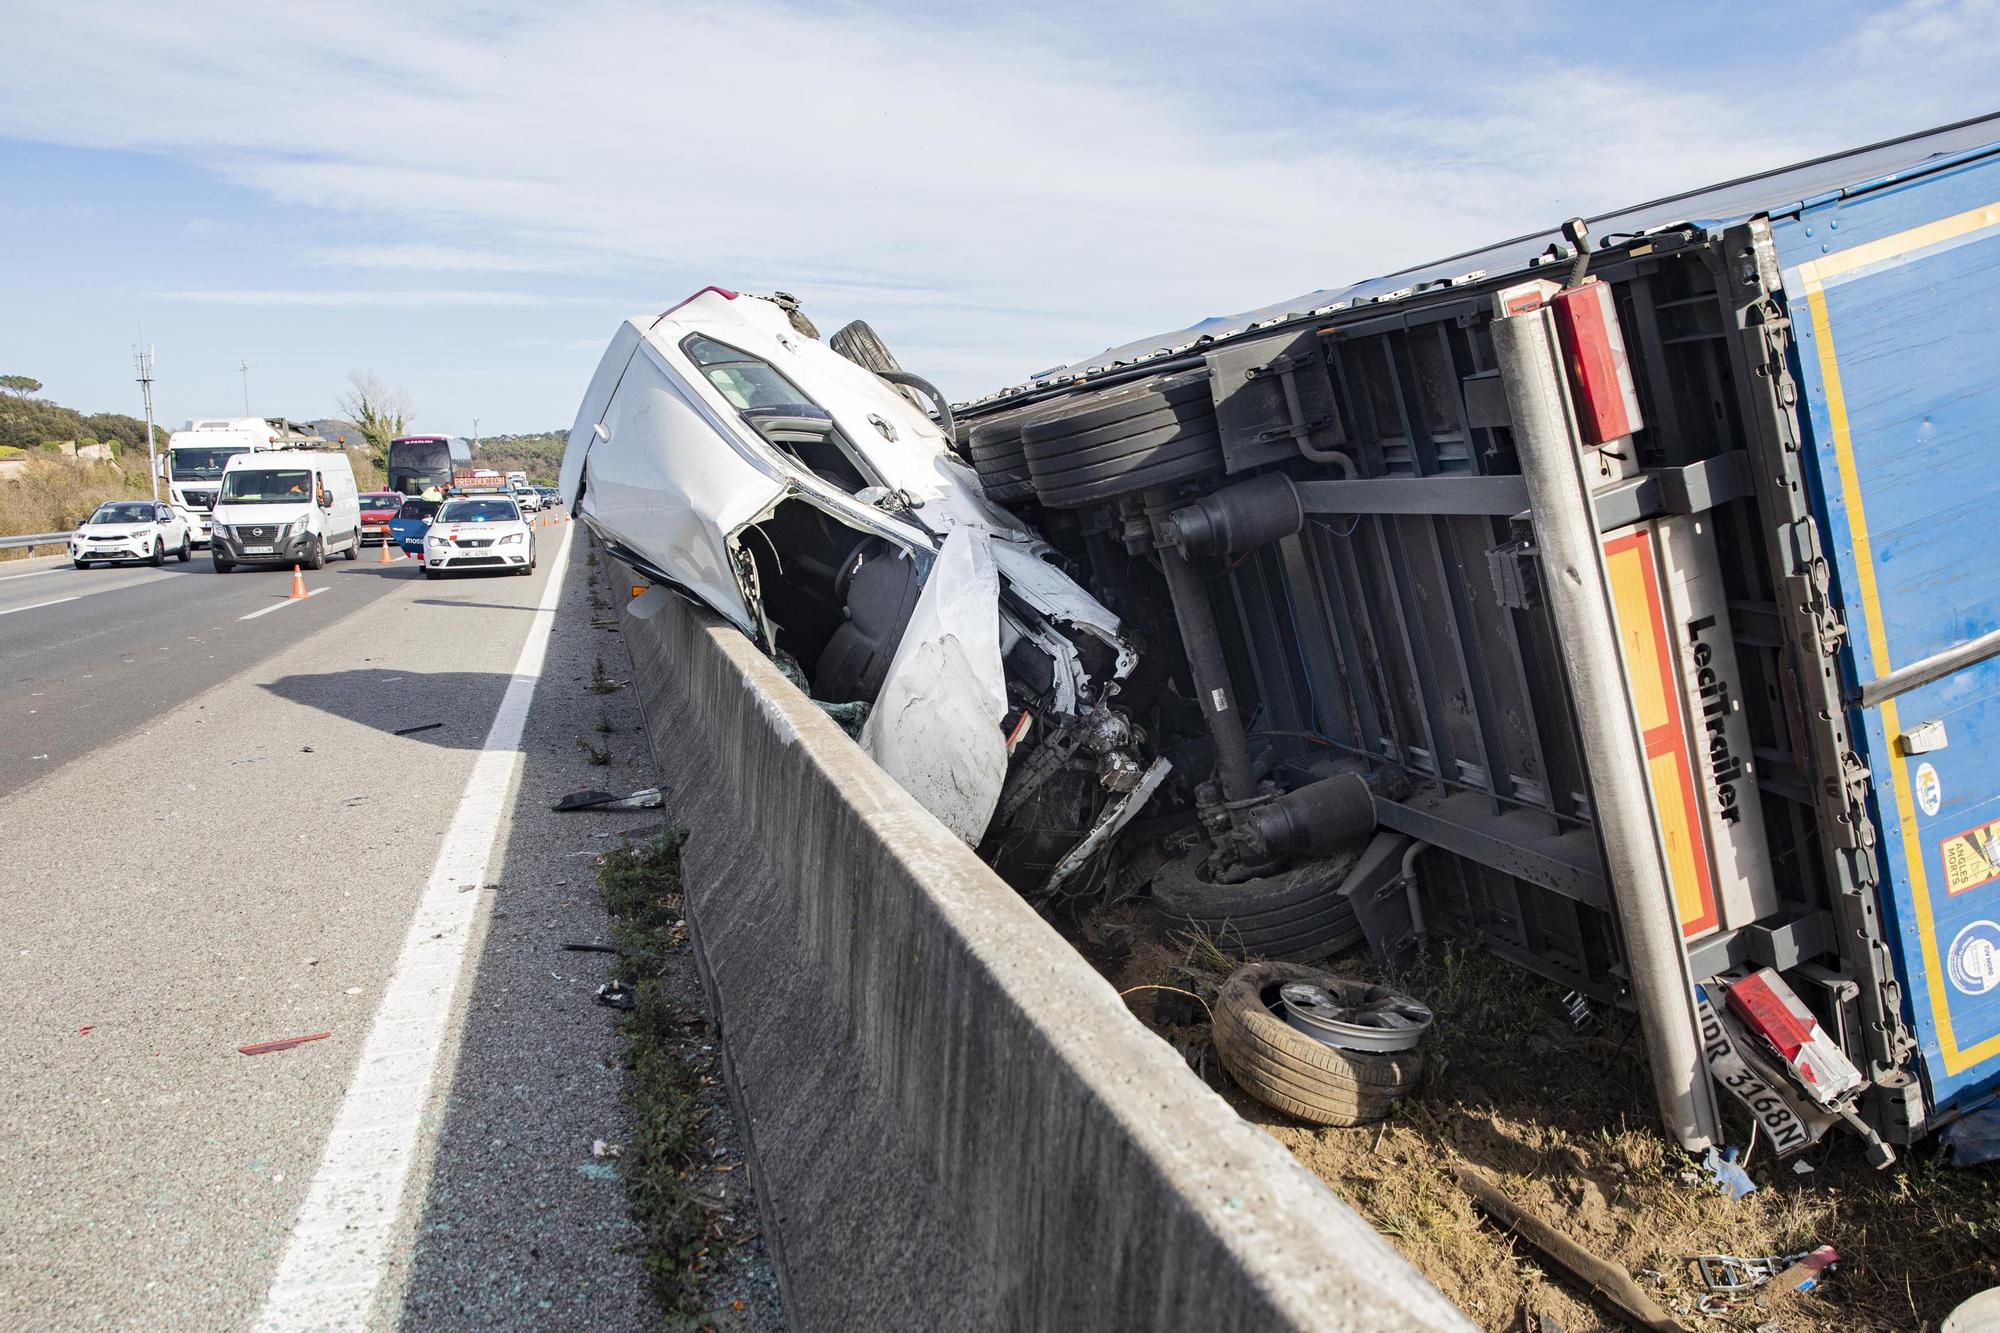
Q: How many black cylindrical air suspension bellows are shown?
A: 2